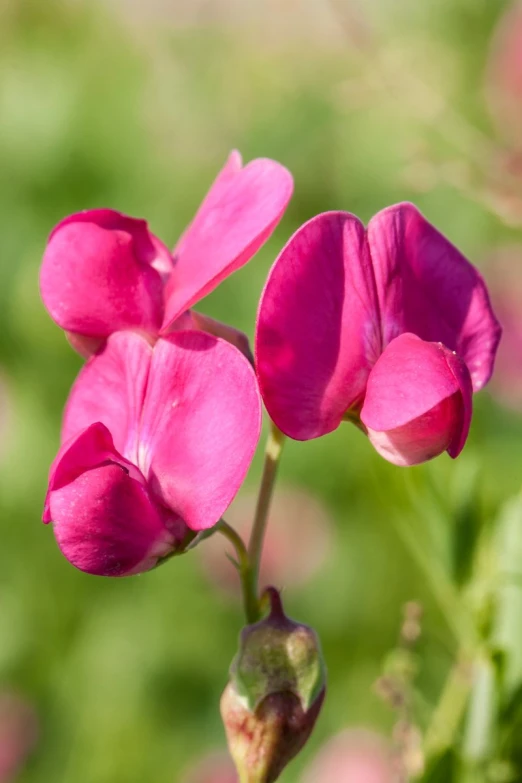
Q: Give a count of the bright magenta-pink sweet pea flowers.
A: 3